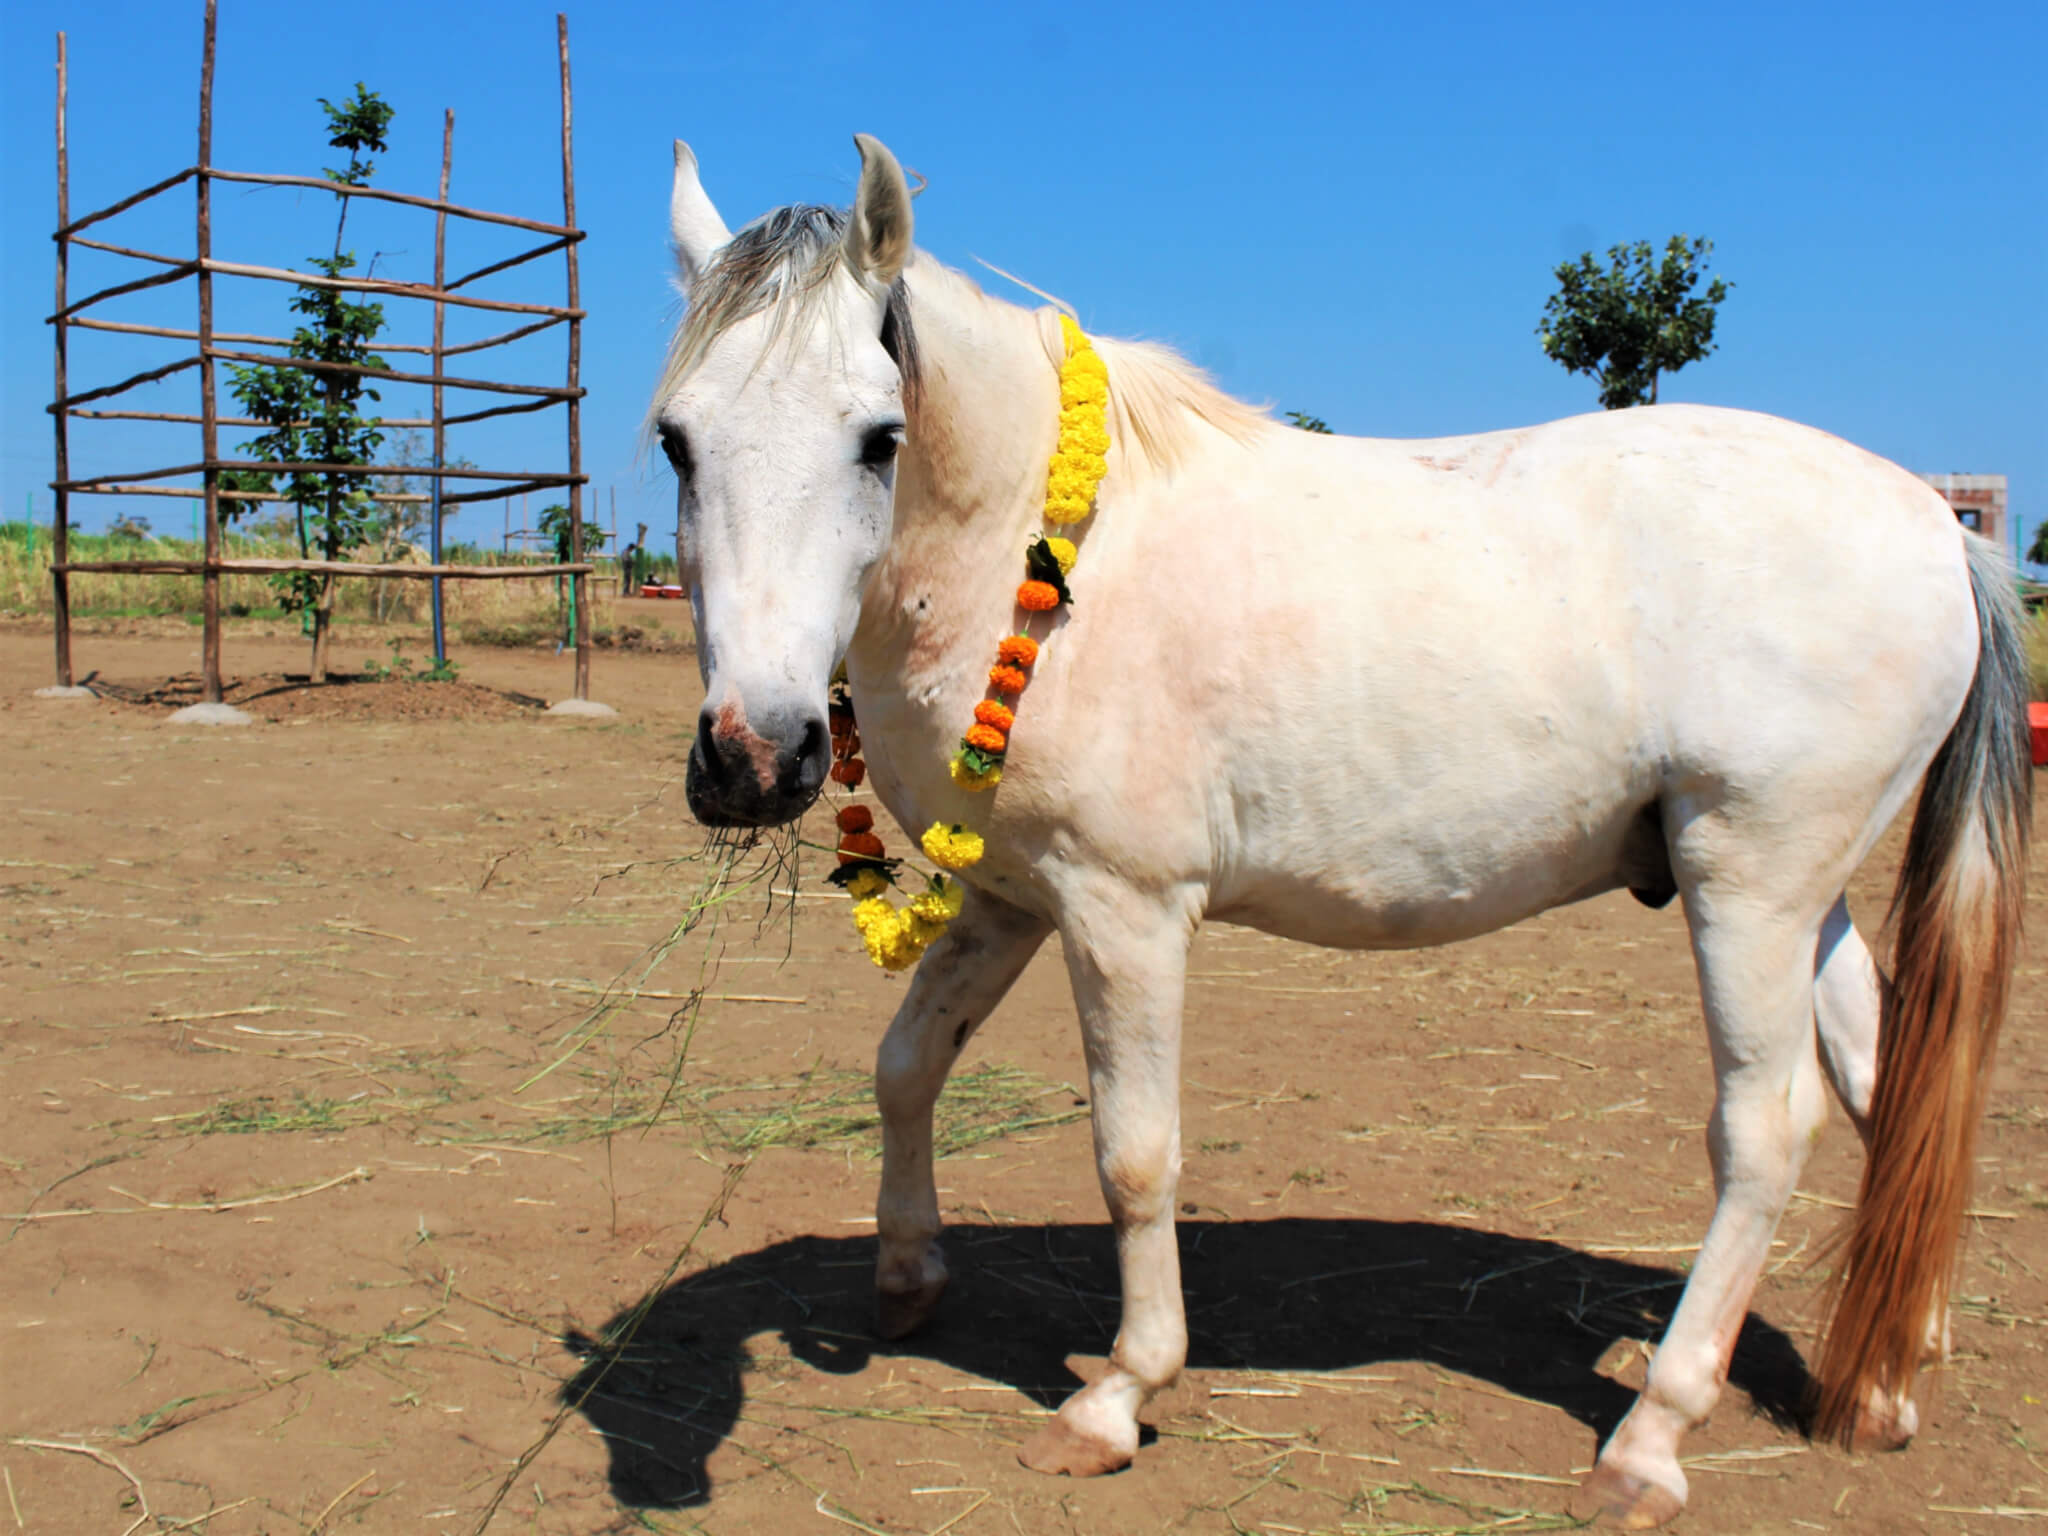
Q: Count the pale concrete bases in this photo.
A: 3